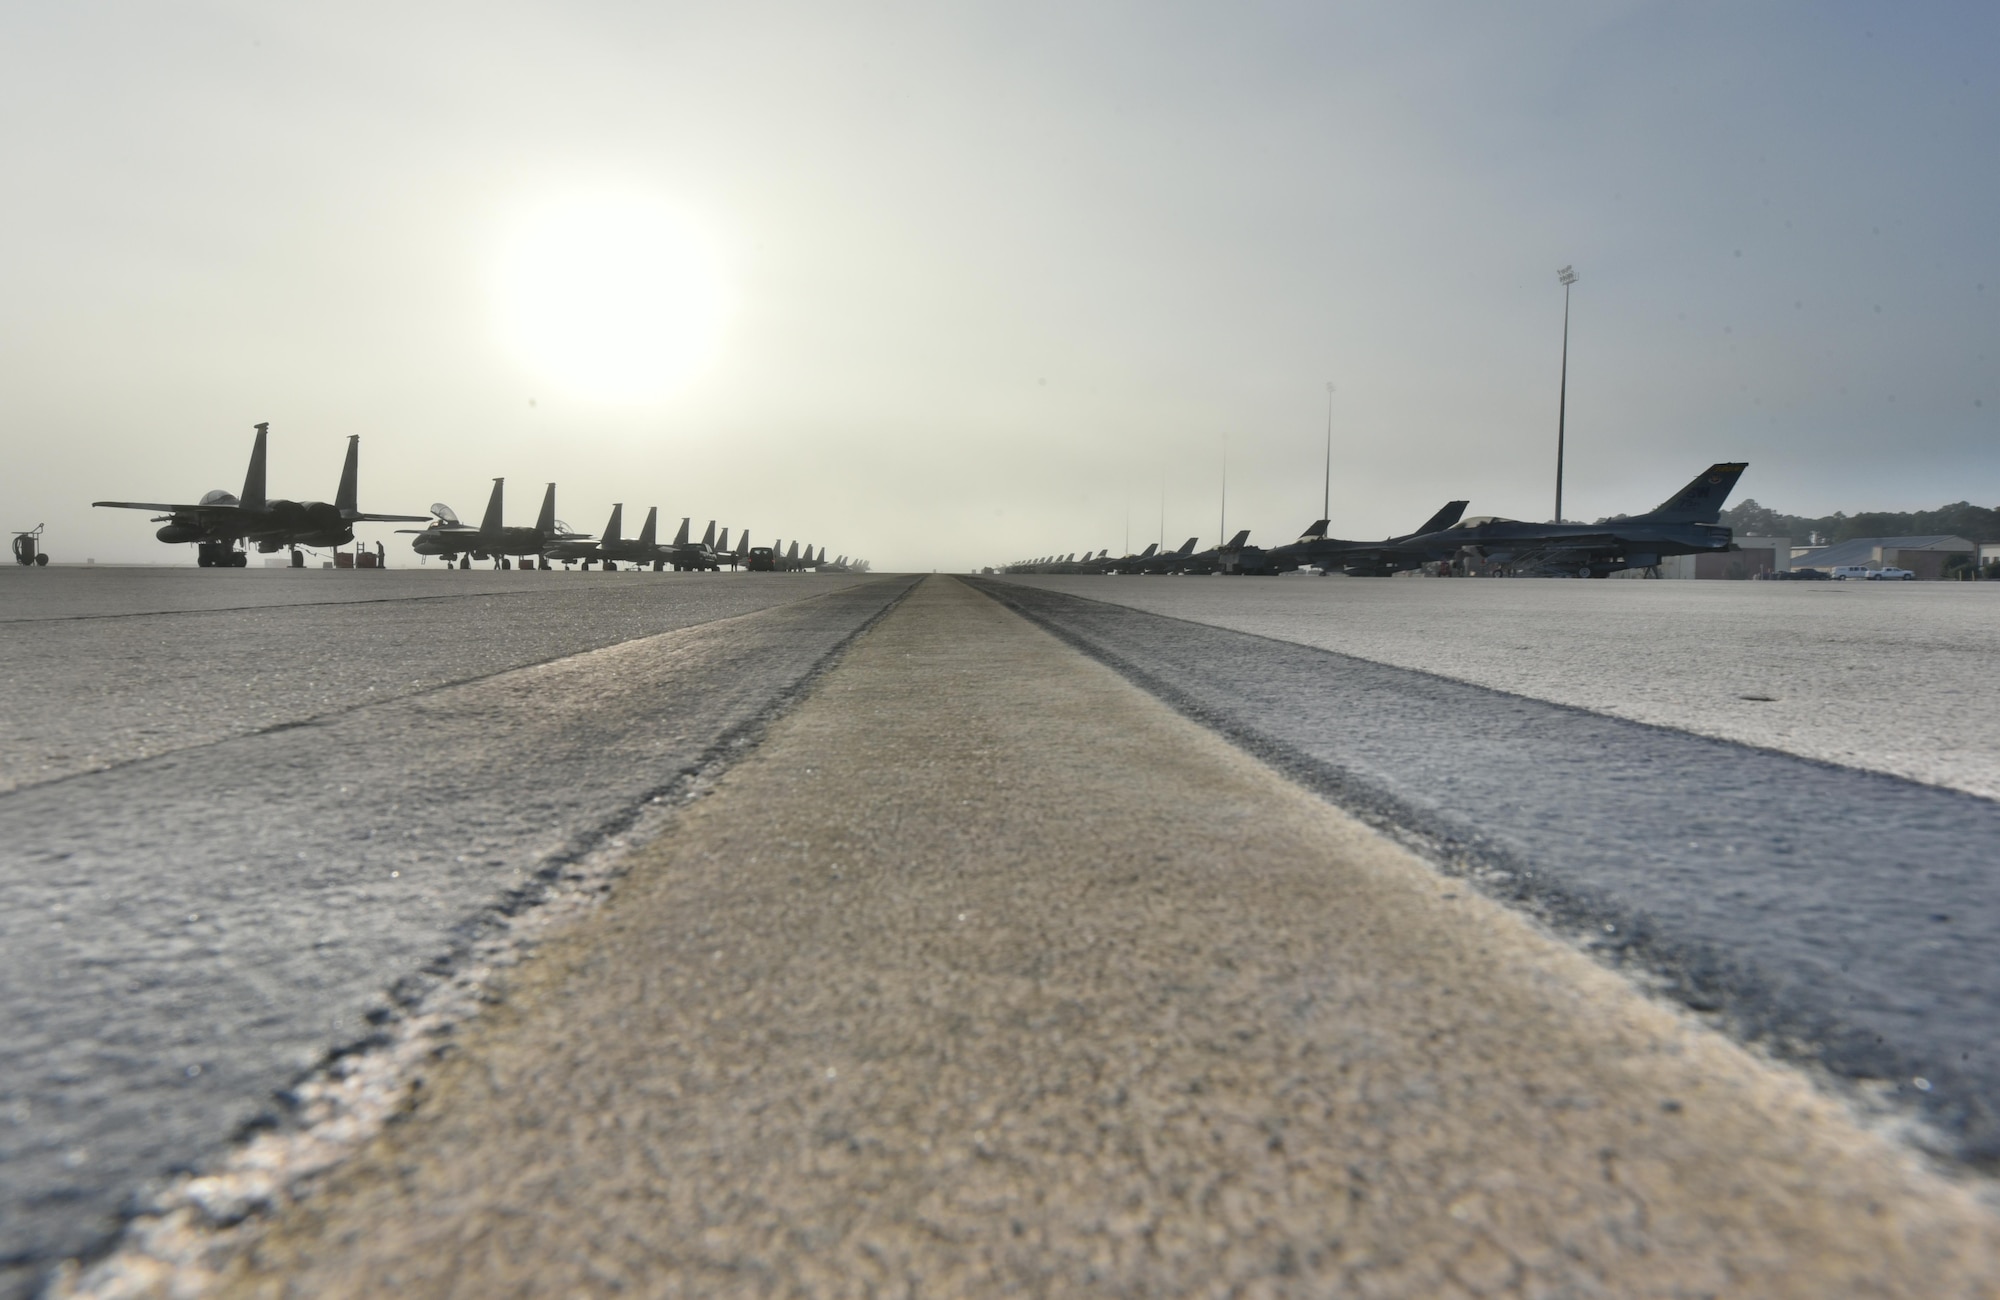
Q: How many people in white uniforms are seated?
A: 0